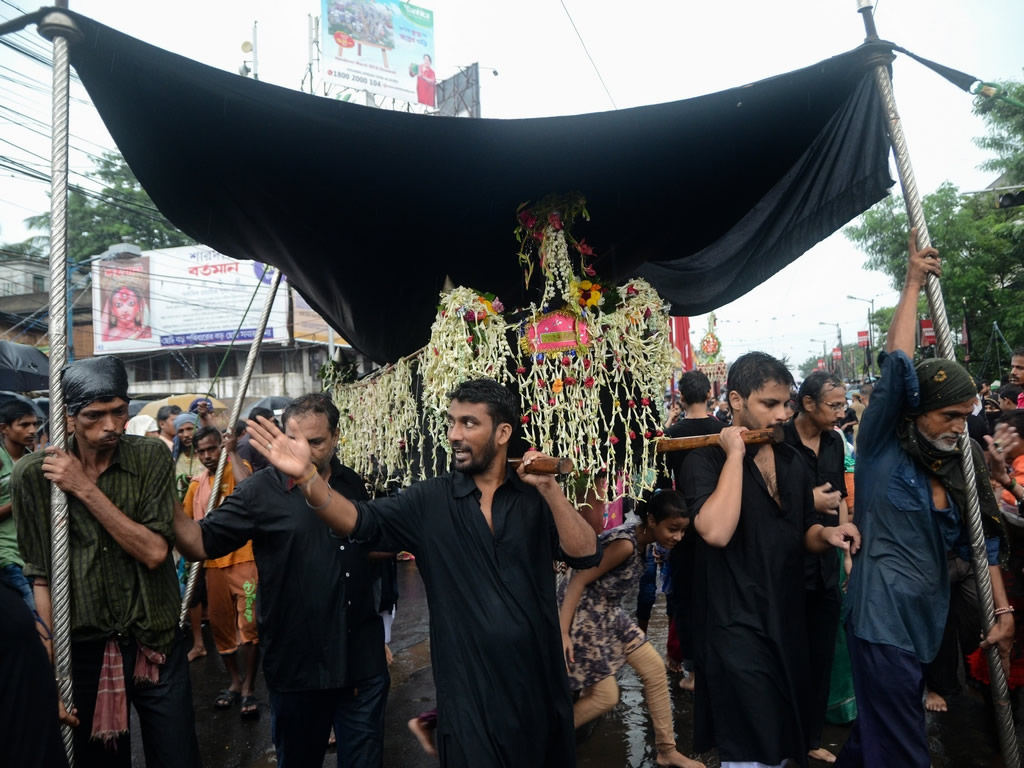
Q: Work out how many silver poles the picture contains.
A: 3